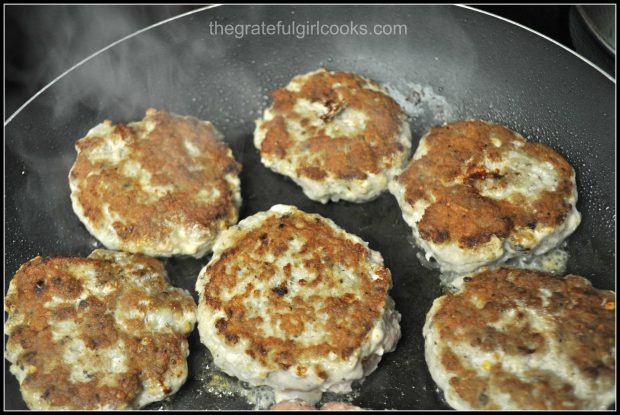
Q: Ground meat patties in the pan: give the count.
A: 6